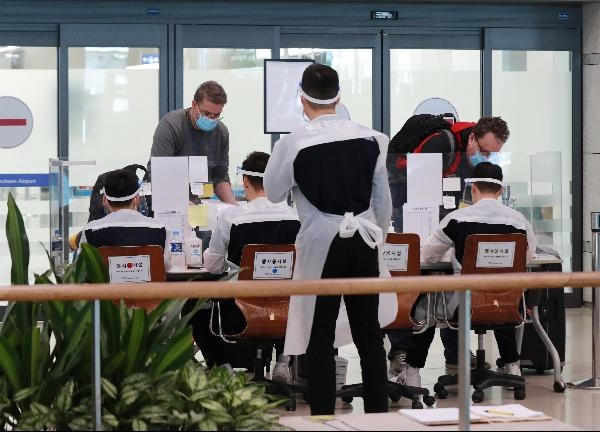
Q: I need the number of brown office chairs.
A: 4